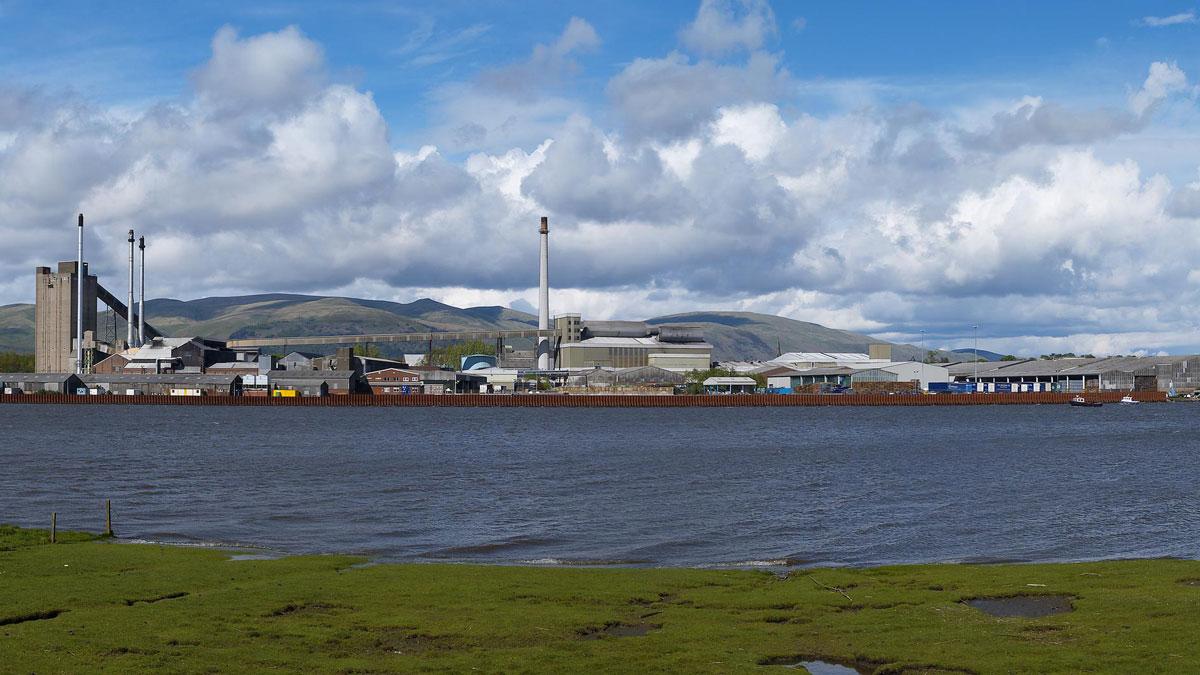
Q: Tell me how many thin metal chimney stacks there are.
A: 3